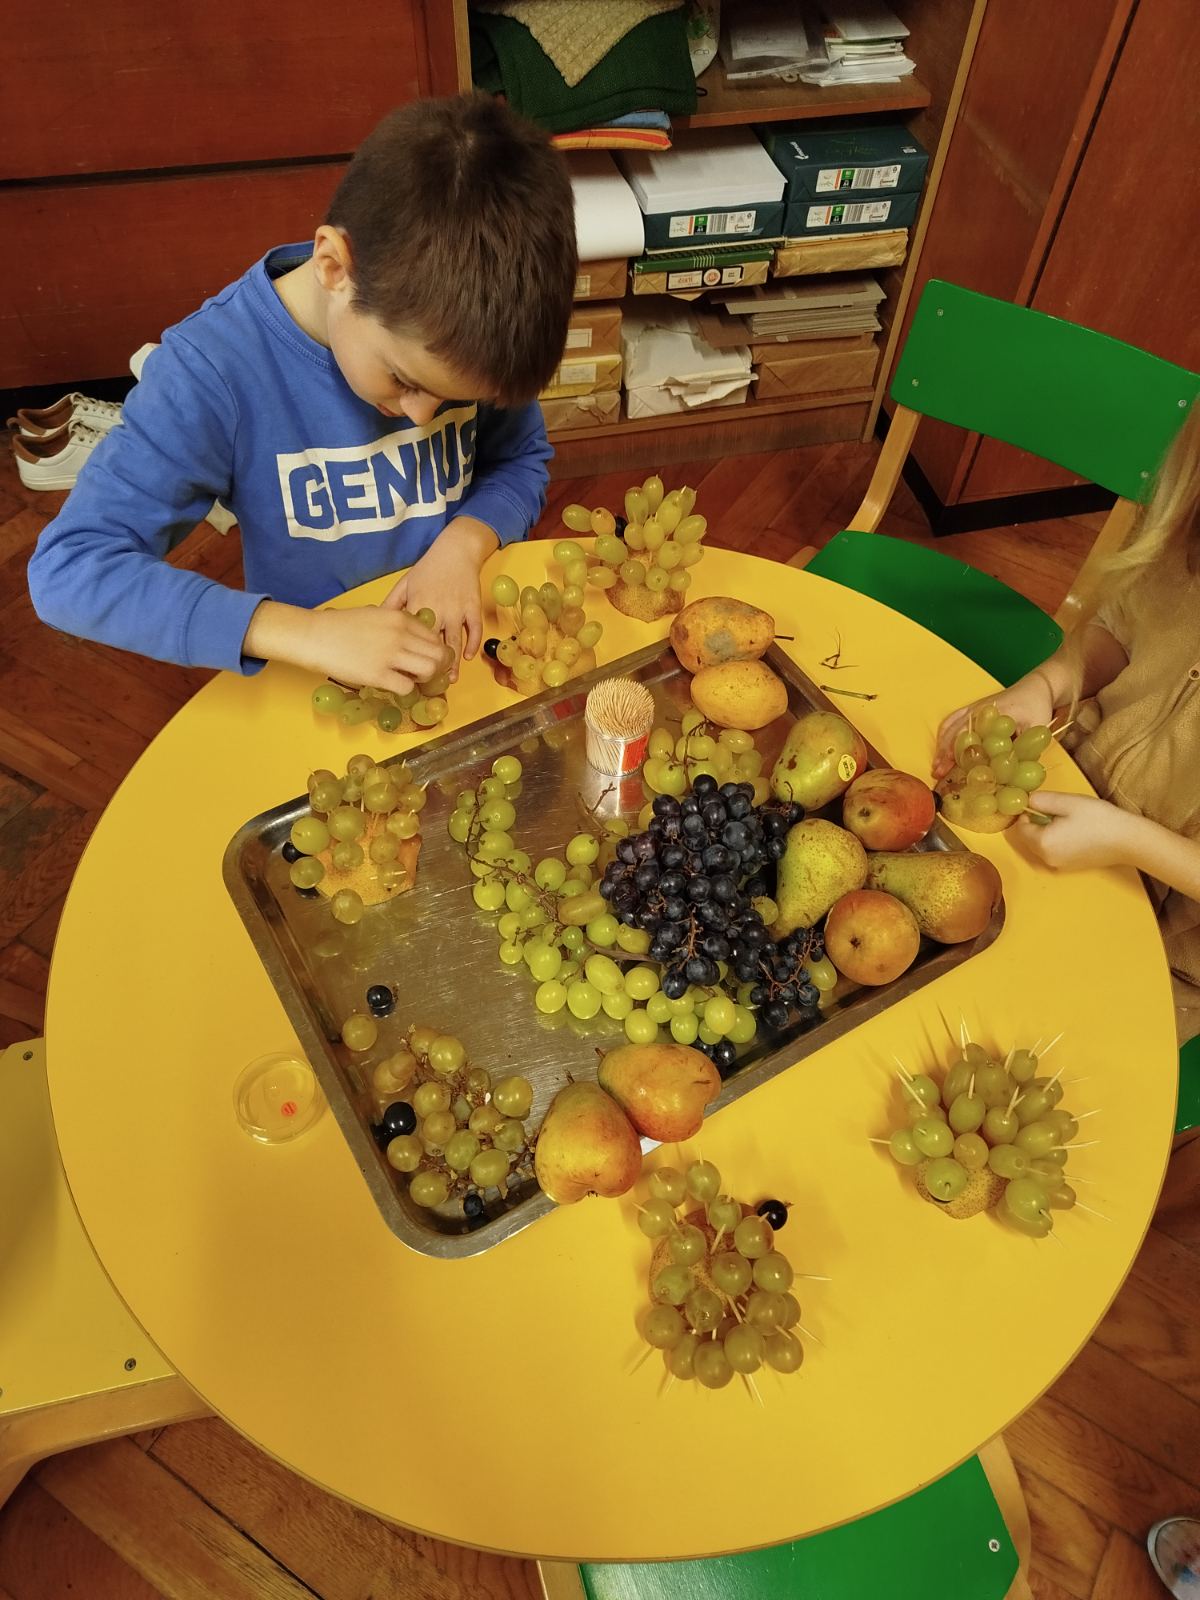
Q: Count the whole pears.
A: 9